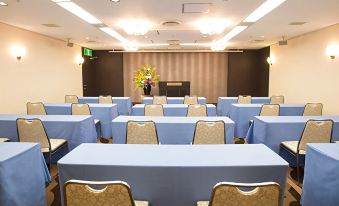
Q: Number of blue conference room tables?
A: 12